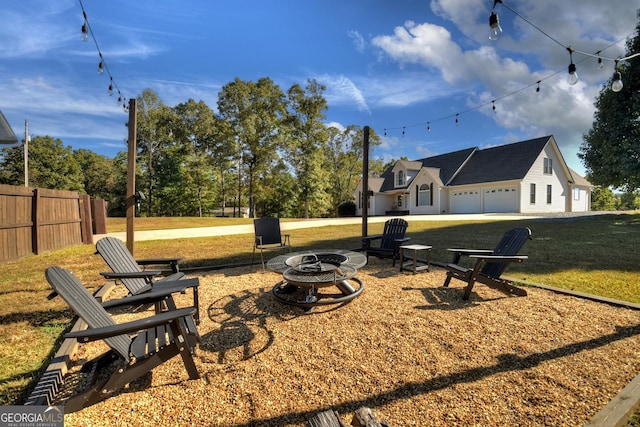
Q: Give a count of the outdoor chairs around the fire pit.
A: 5